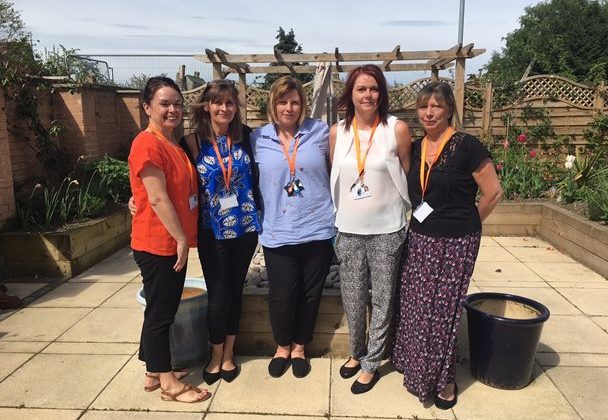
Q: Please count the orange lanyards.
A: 5